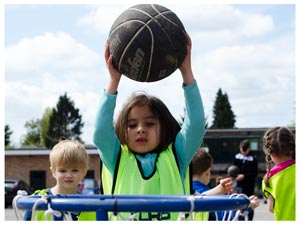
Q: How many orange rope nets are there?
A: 0